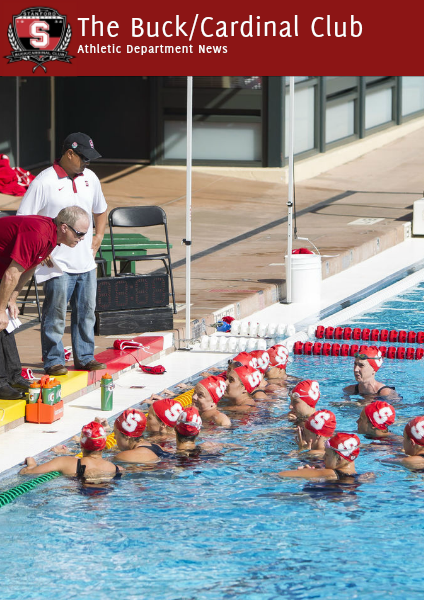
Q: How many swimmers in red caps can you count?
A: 15